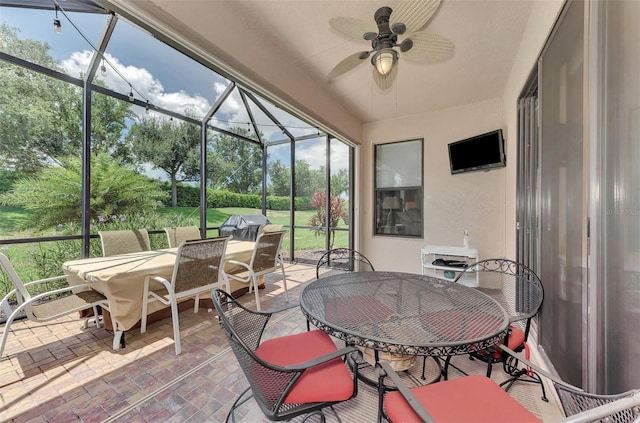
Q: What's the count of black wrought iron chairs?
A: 4